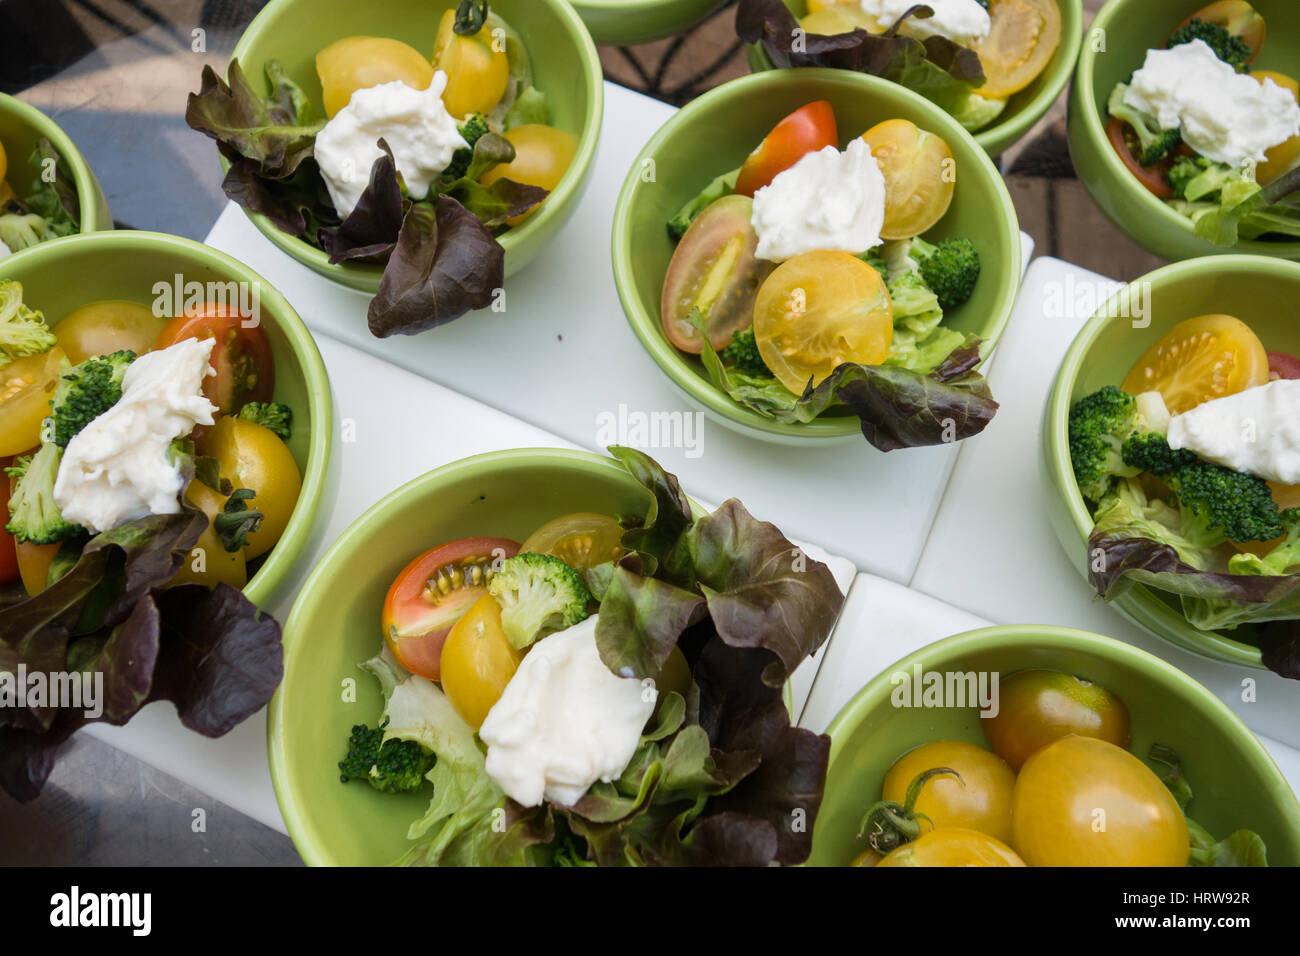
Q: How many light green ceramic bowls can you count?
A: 10